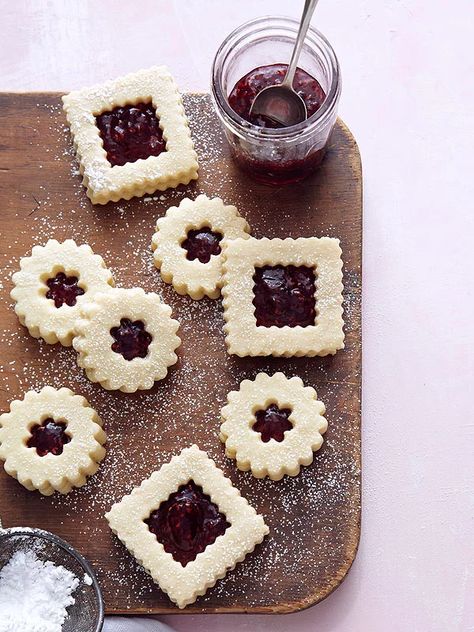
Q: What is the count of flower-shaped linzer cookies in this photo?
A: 5